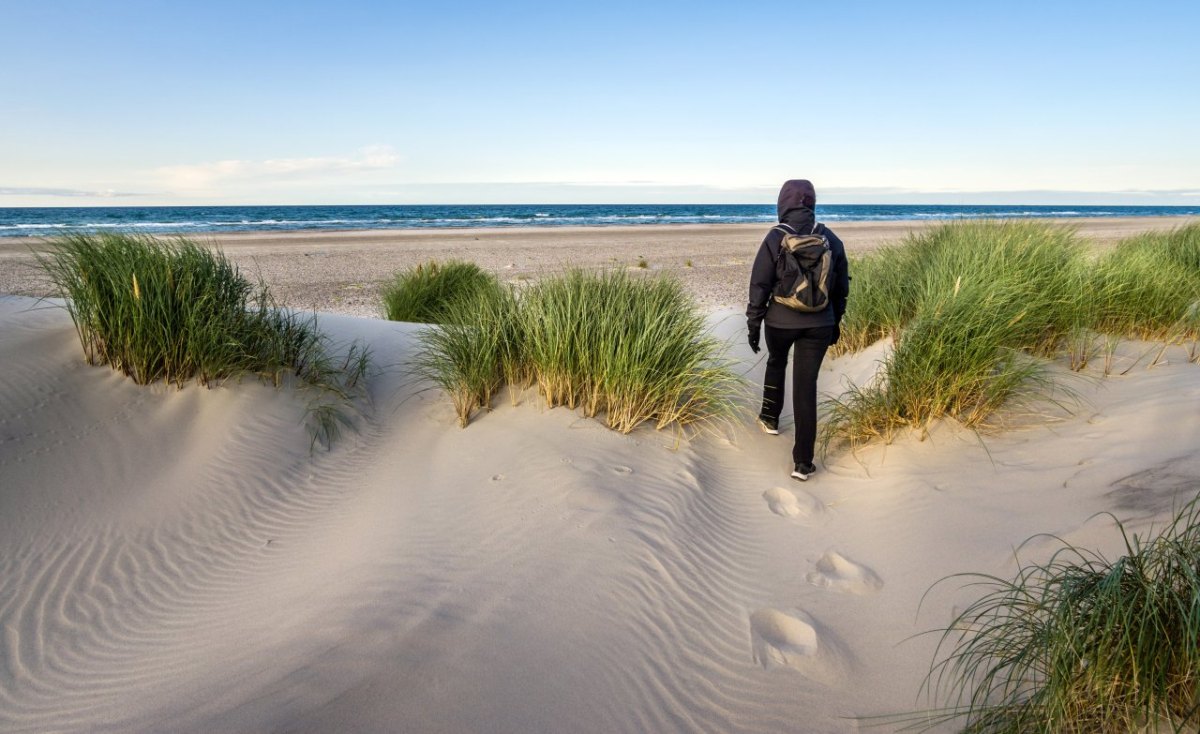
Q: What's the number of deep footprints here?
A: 3